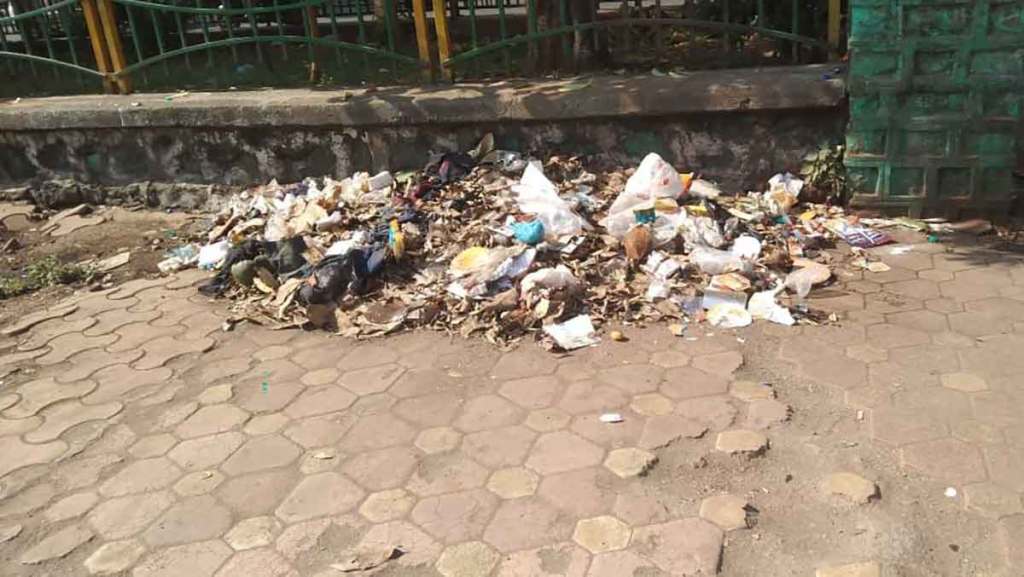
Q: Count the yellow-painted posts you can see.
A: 5